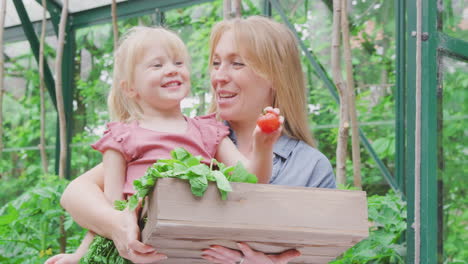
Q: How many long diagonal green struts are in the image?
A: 2